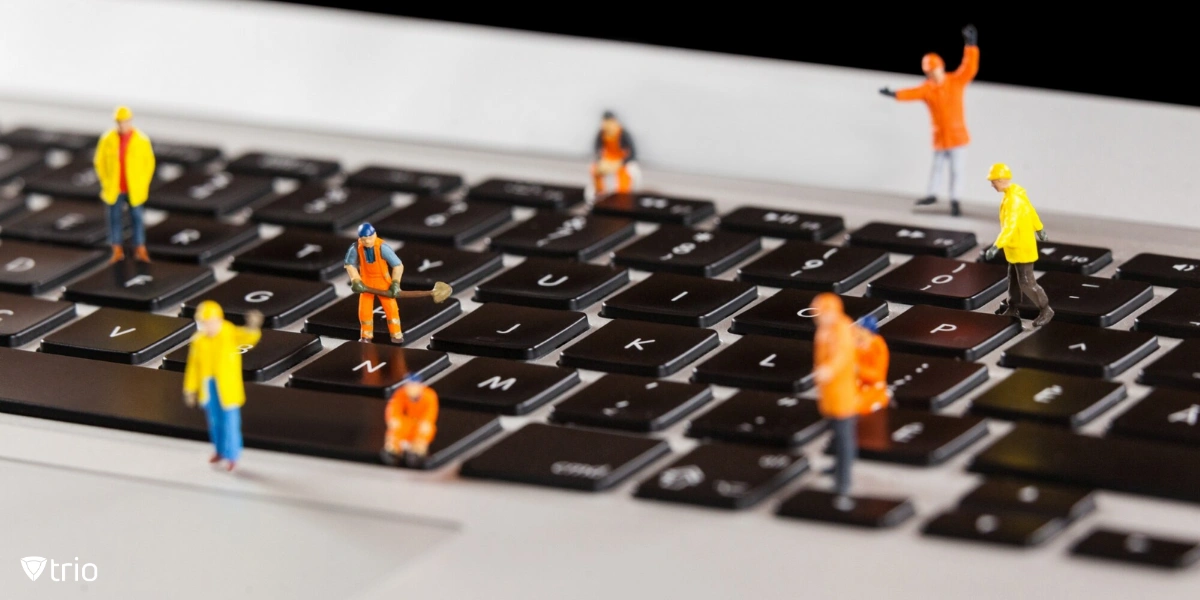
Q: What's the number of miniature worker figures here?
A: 9